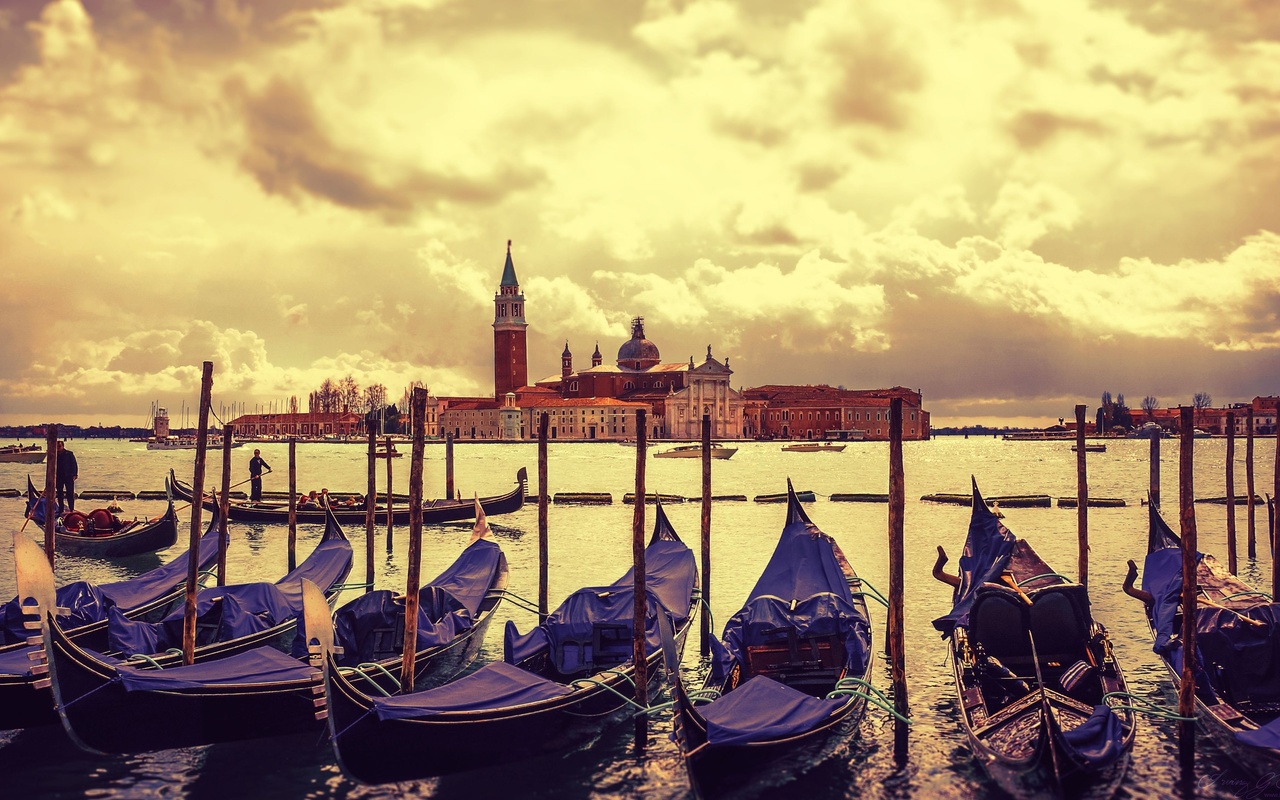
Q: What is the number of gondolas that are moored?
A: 7